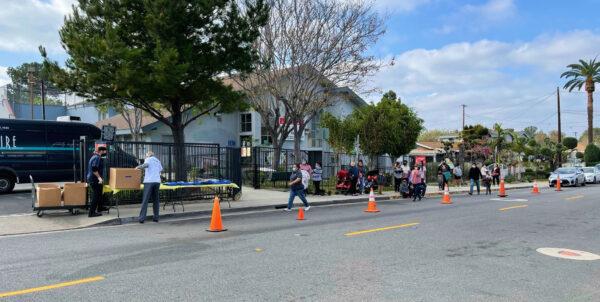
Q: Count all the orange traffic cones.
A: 7